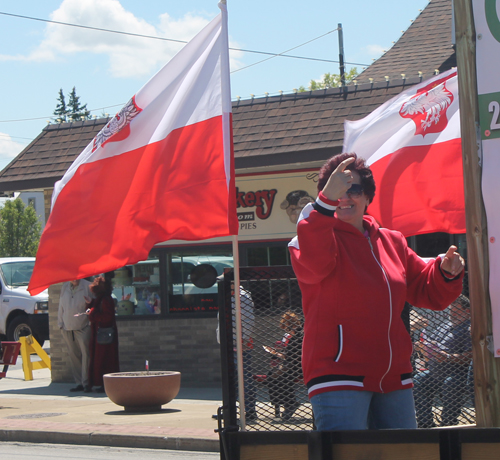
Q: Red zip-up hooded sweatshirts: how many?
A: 1